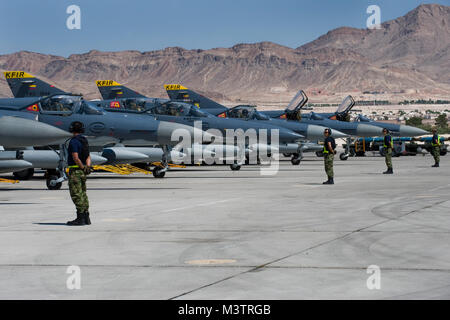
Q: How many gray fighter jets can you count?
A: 6